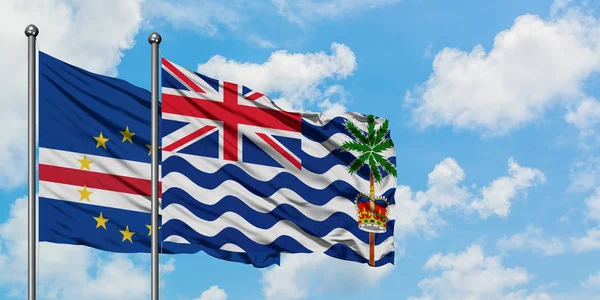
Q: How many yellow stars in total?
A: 8